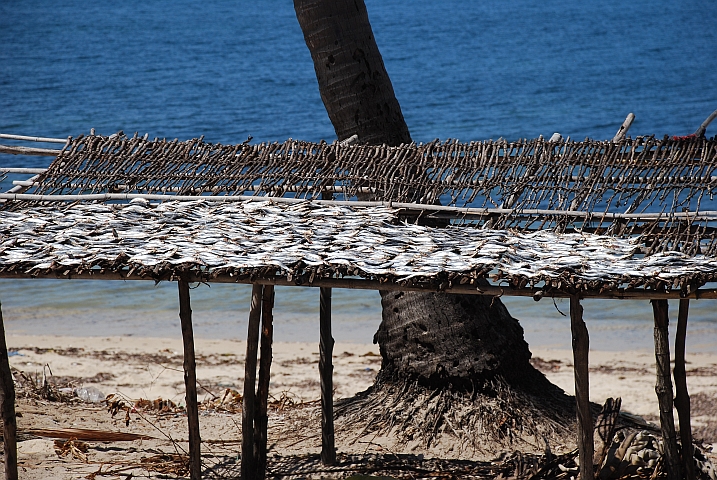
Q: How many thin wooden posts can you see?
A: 8